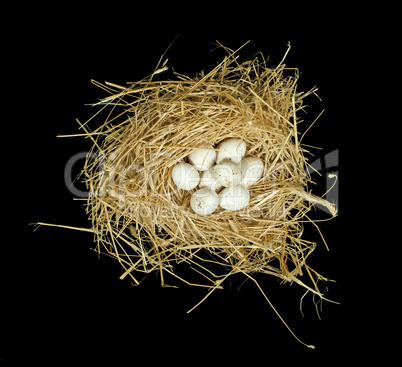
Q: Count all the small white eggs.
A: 8